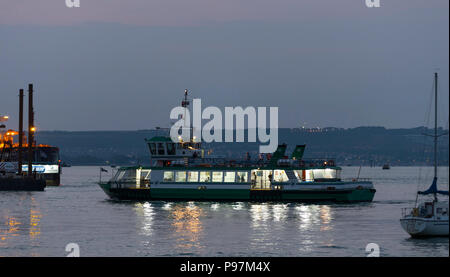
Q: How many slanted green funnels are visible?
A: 2